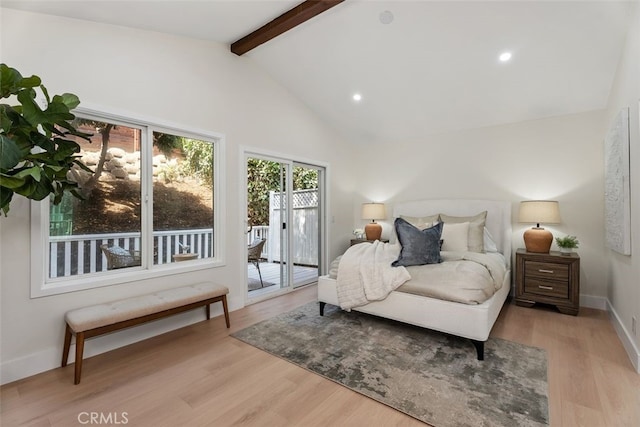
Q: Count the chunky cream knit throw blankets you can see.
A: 1